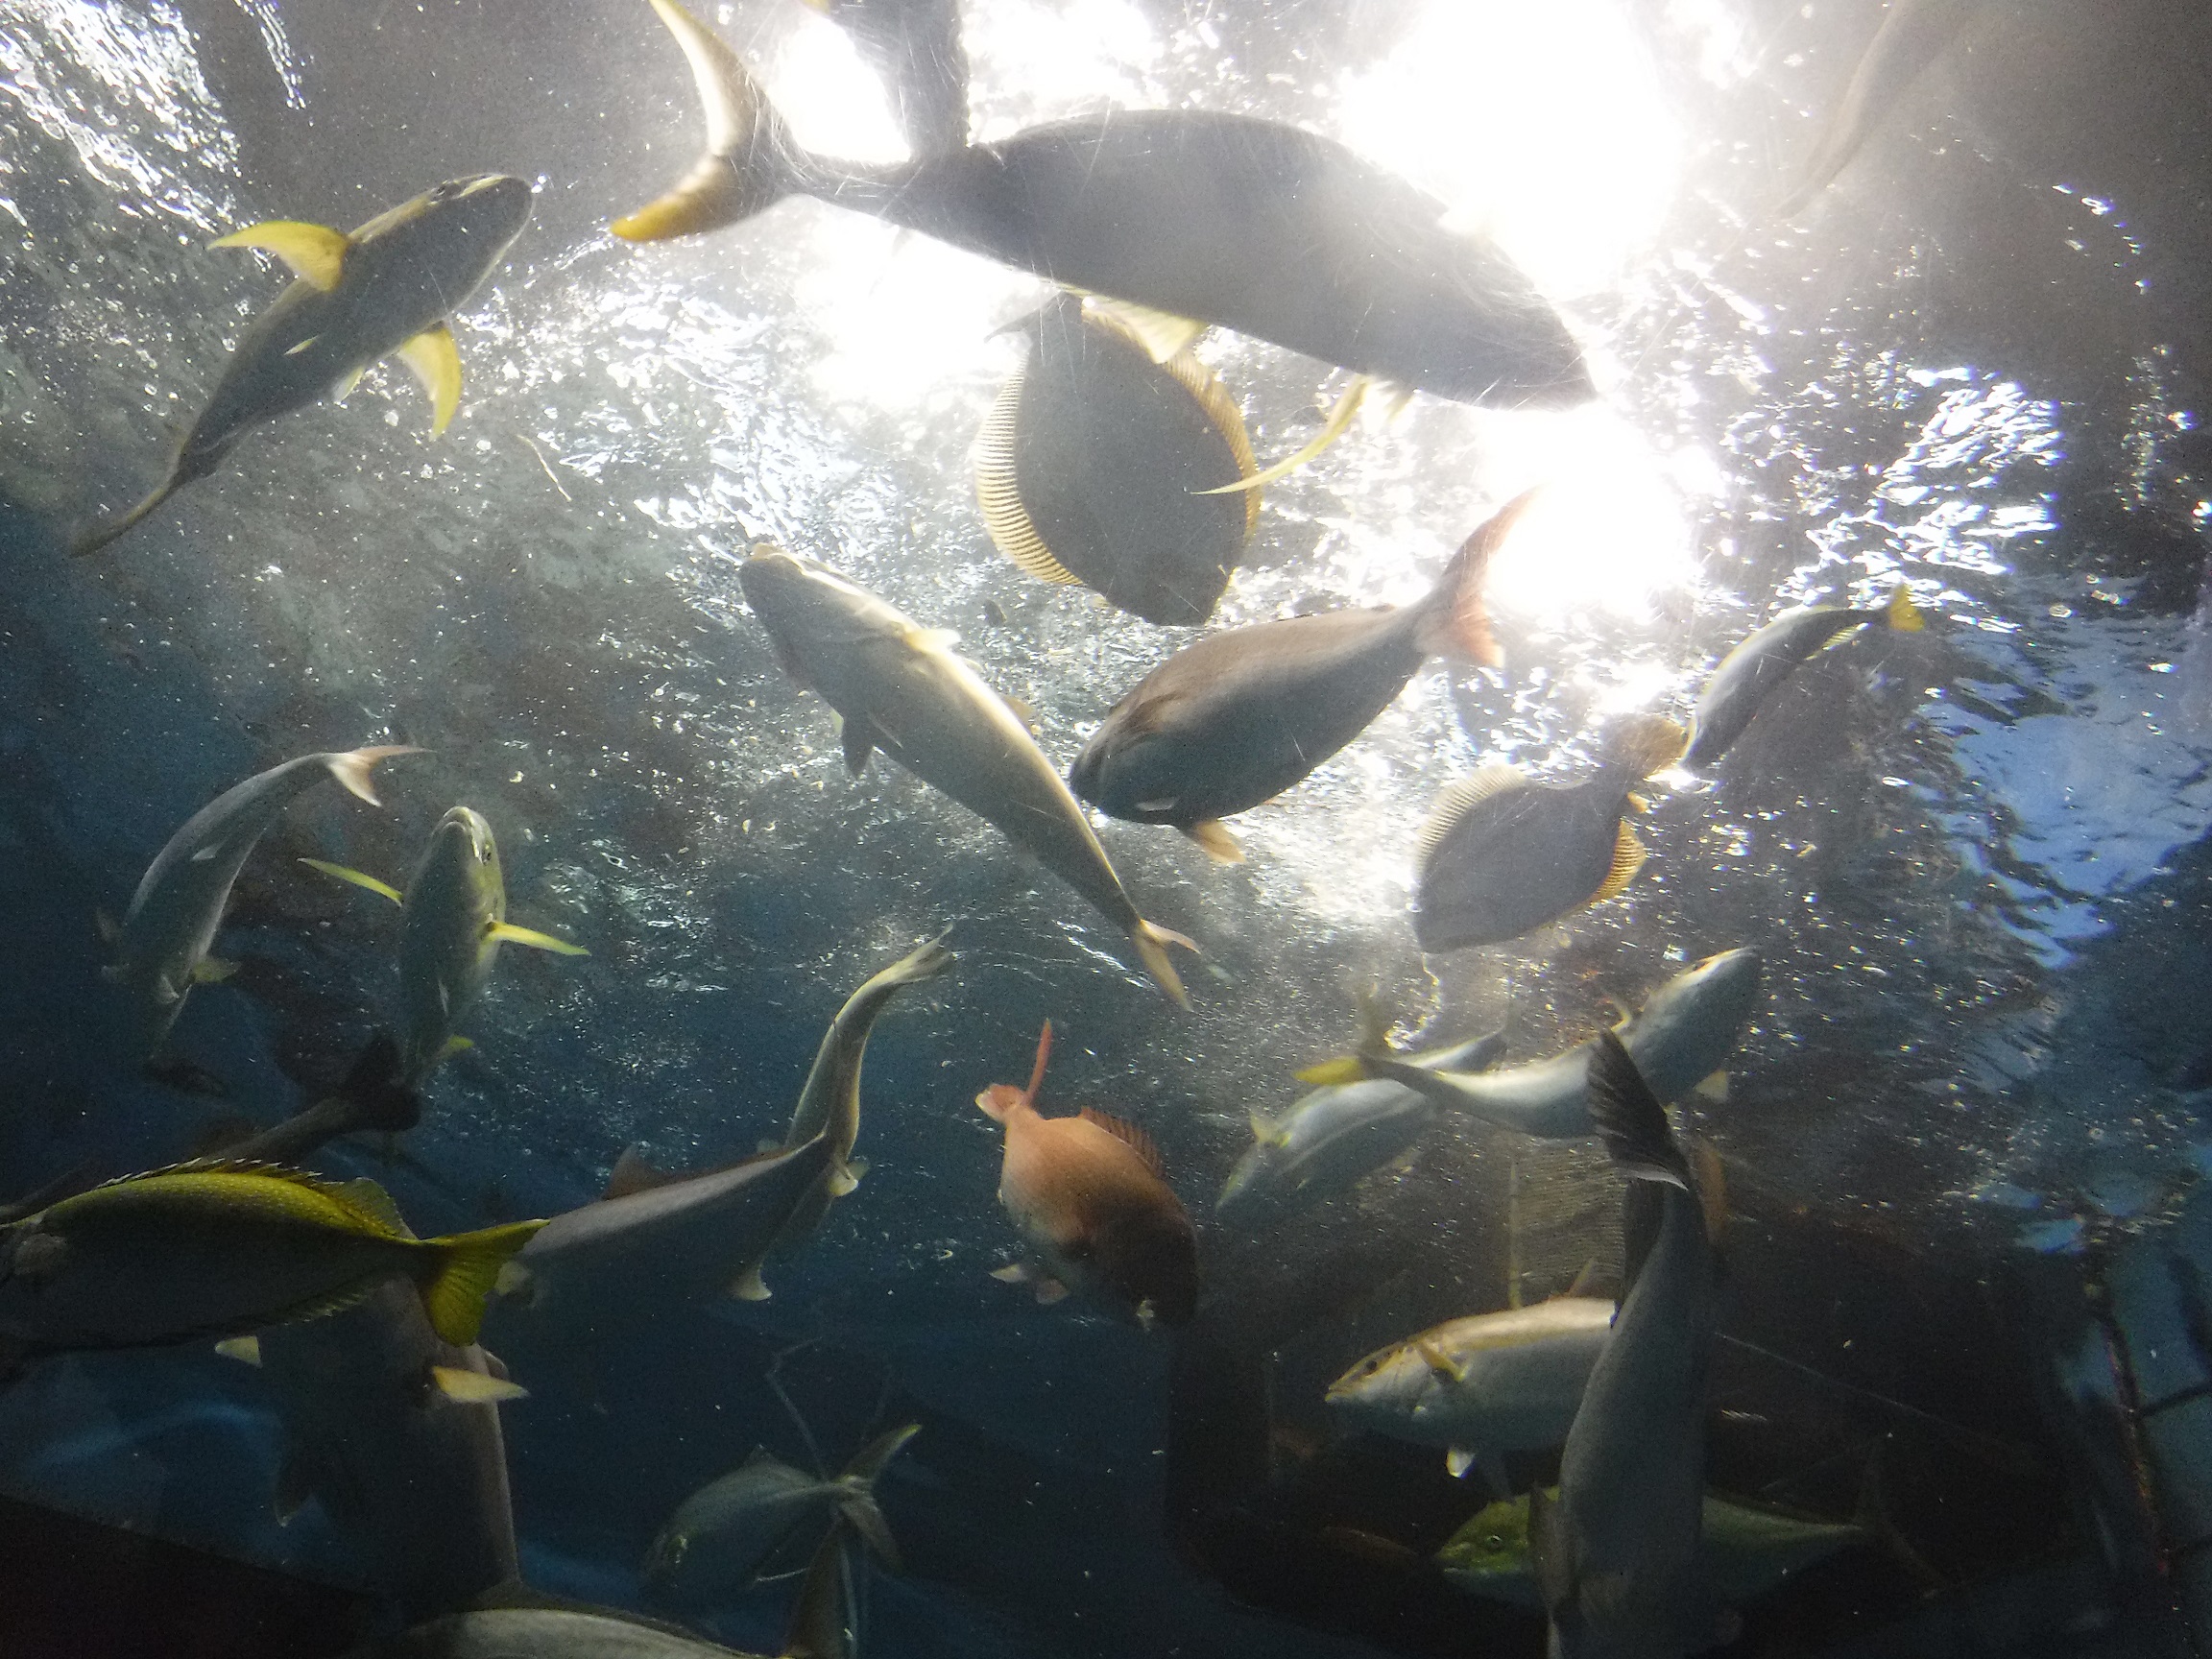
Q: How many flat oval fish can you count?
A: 2